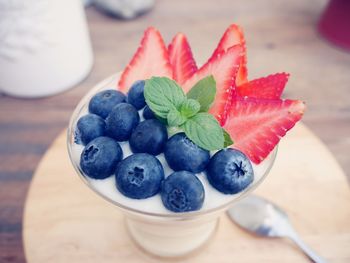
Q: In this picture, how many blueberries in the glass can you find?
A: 11